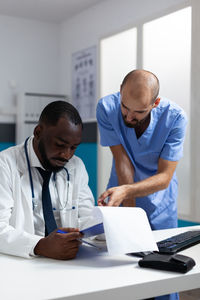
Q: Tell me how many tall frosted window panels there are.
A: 2